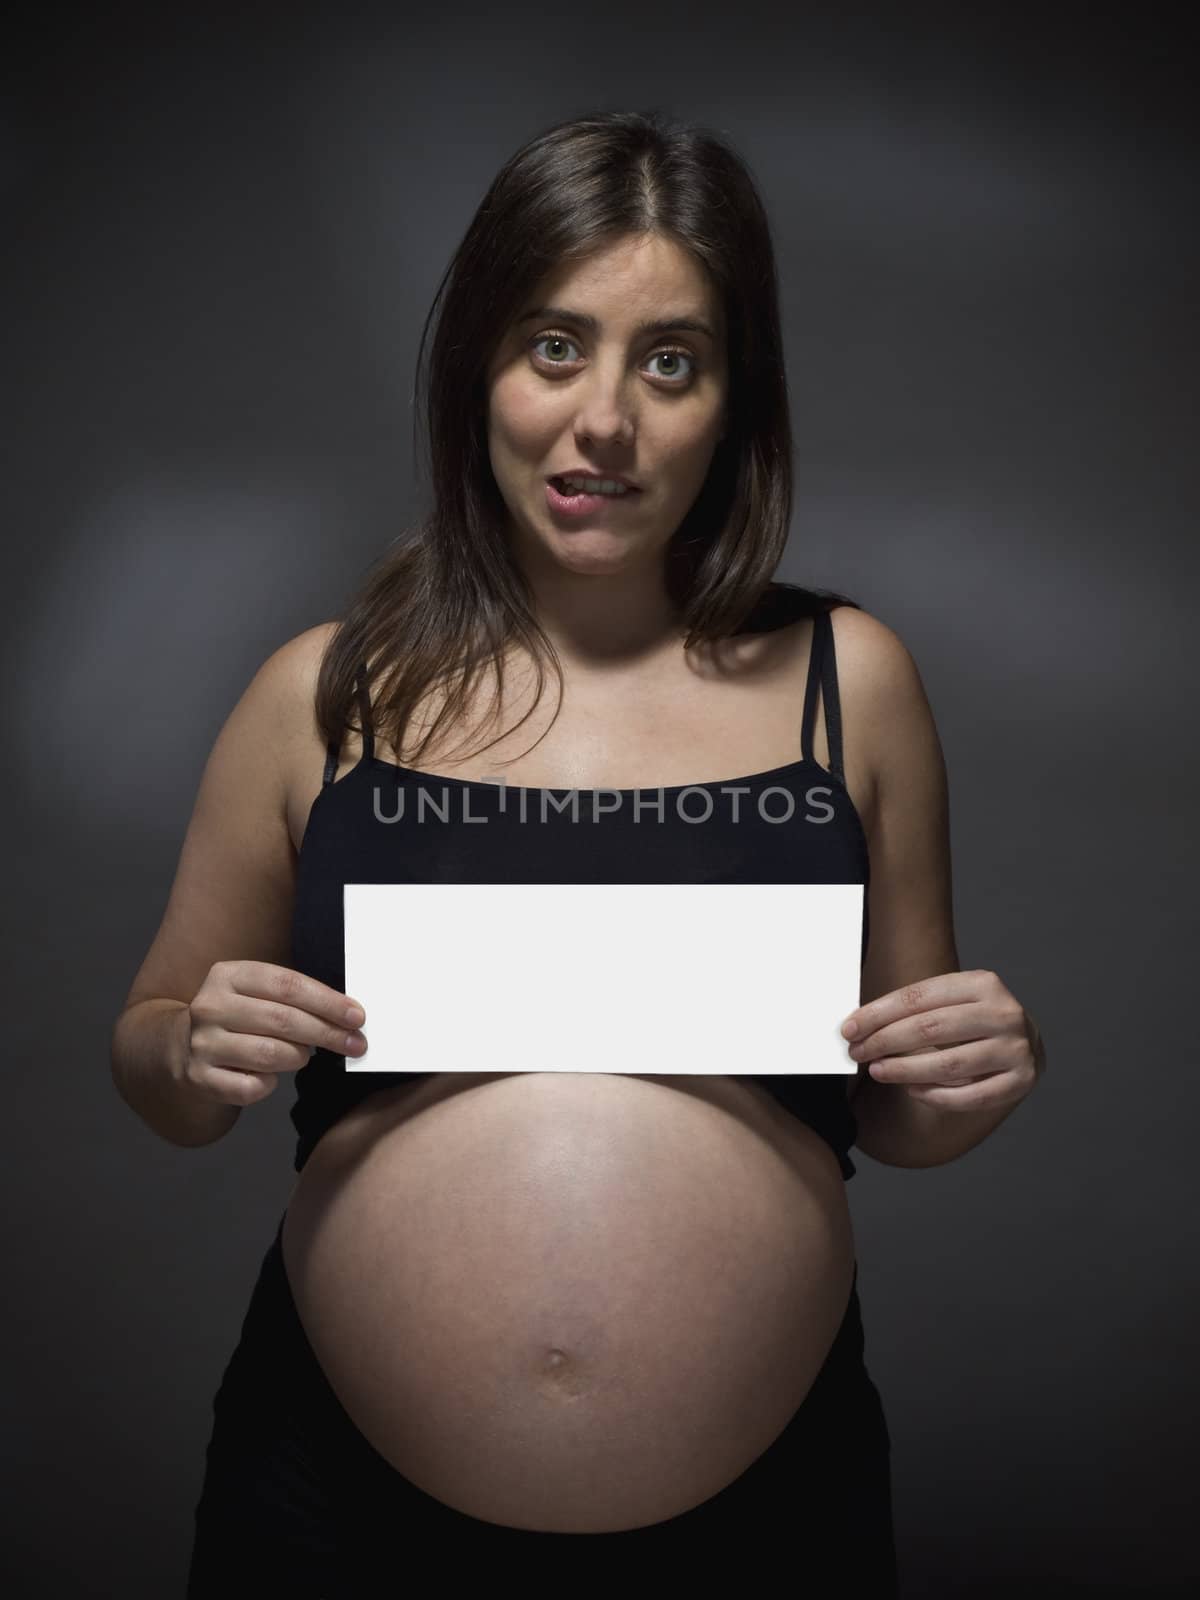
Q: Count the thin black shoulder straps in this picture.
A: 4